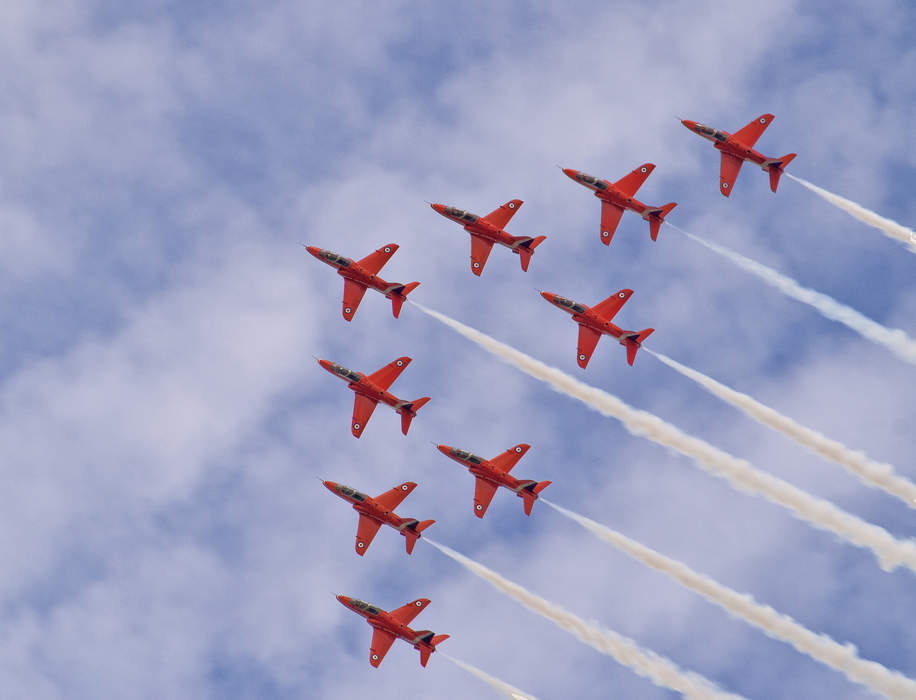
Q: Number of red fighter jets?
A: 9